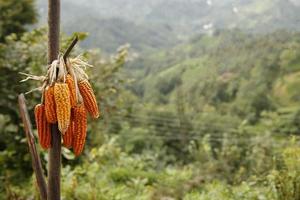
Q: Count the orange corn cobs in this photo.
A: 7